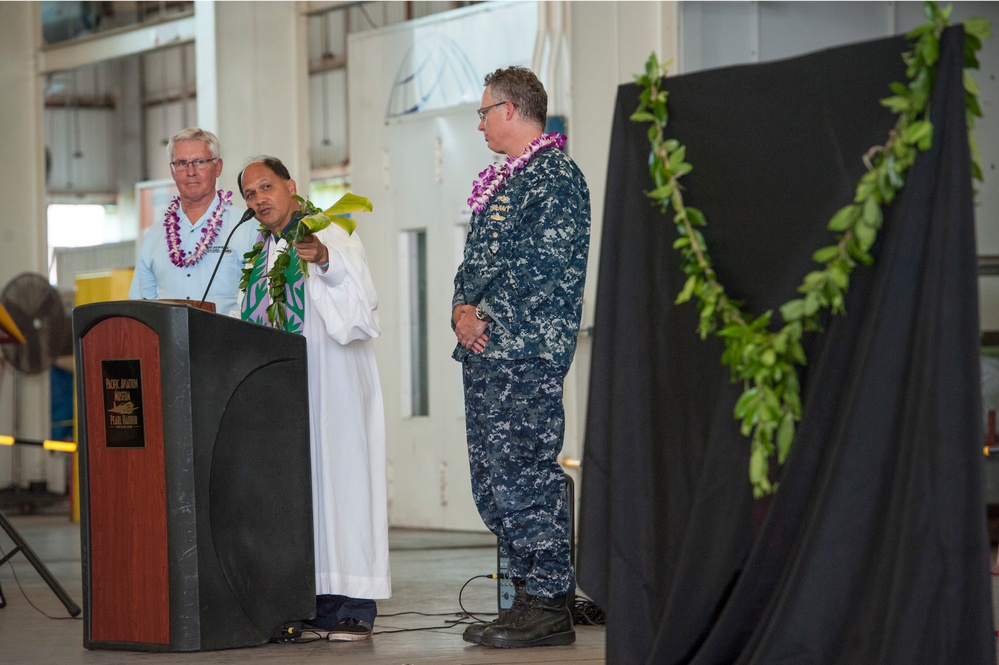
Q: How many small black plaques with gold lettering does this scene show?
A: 1